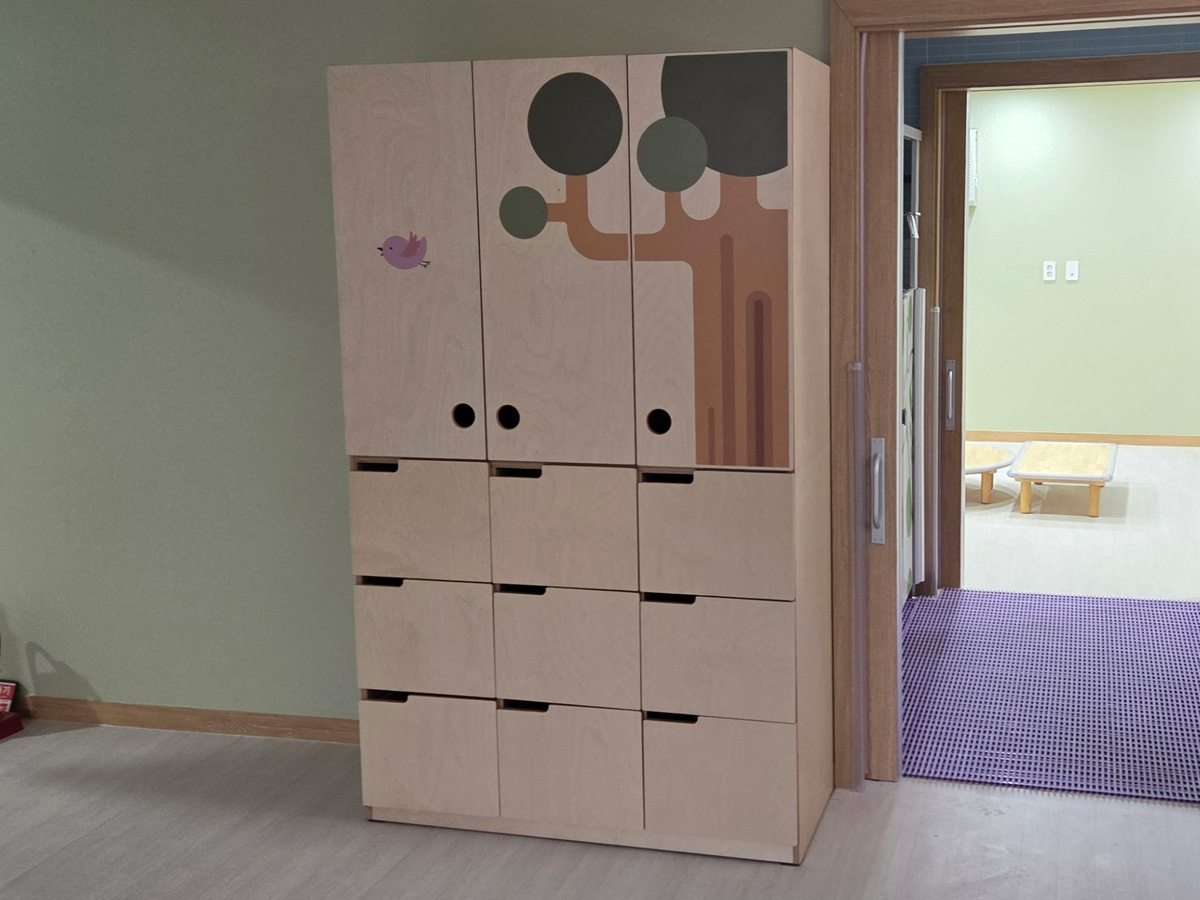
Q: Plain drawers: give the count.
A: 9